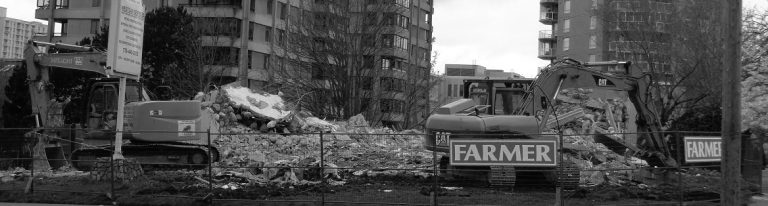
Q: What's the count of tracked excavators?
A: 2